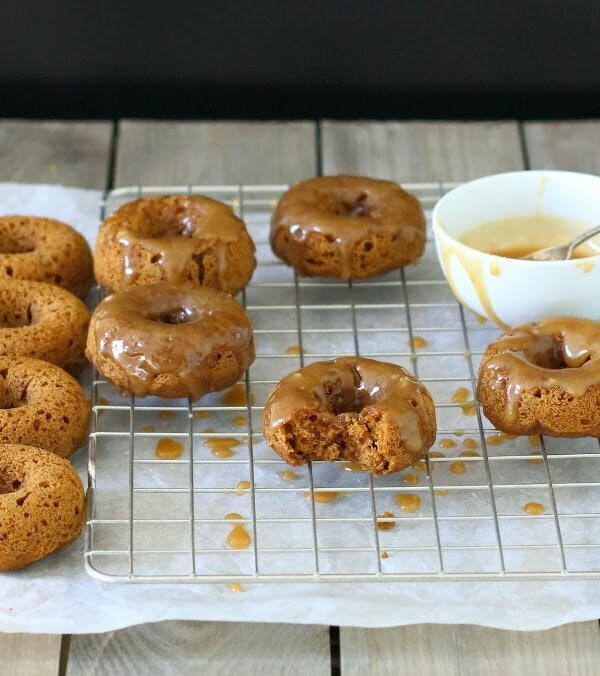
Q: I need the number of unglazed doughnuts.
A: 4